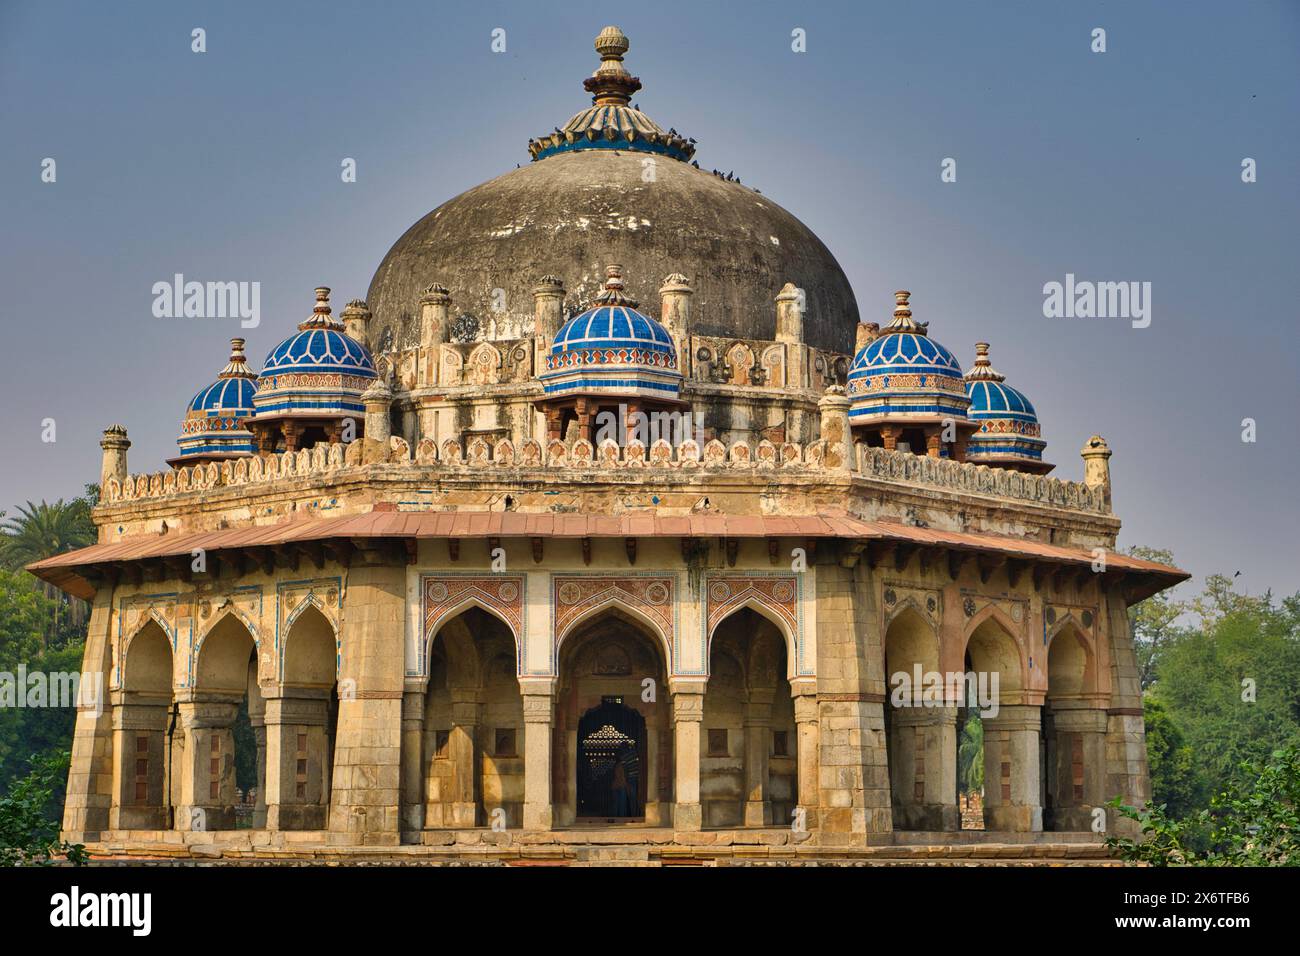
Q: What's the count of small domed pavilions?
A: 5